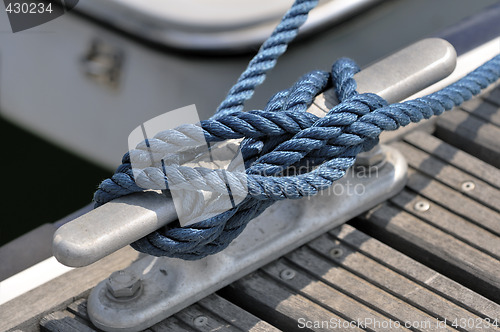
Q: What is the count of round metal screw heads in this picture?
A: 5